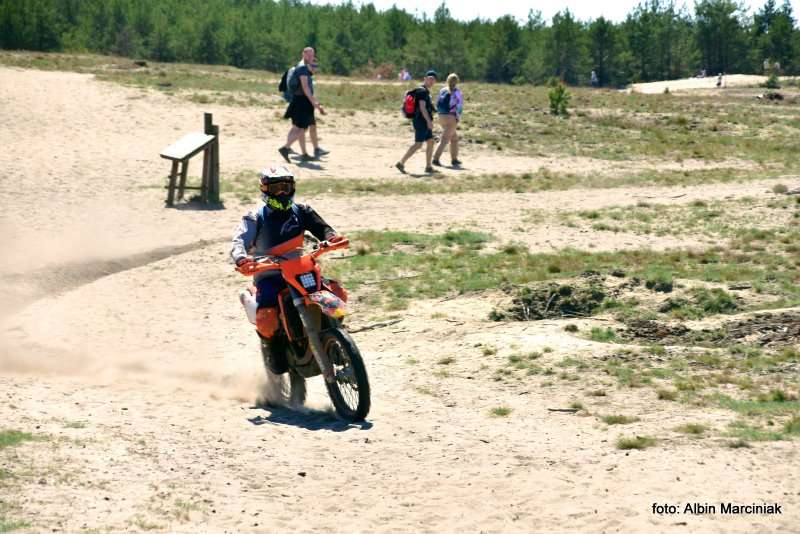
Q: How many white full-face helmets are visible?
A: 1